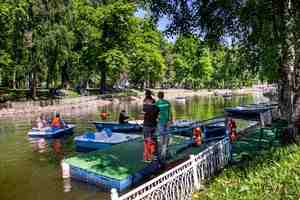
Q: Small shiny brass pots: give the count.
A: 0